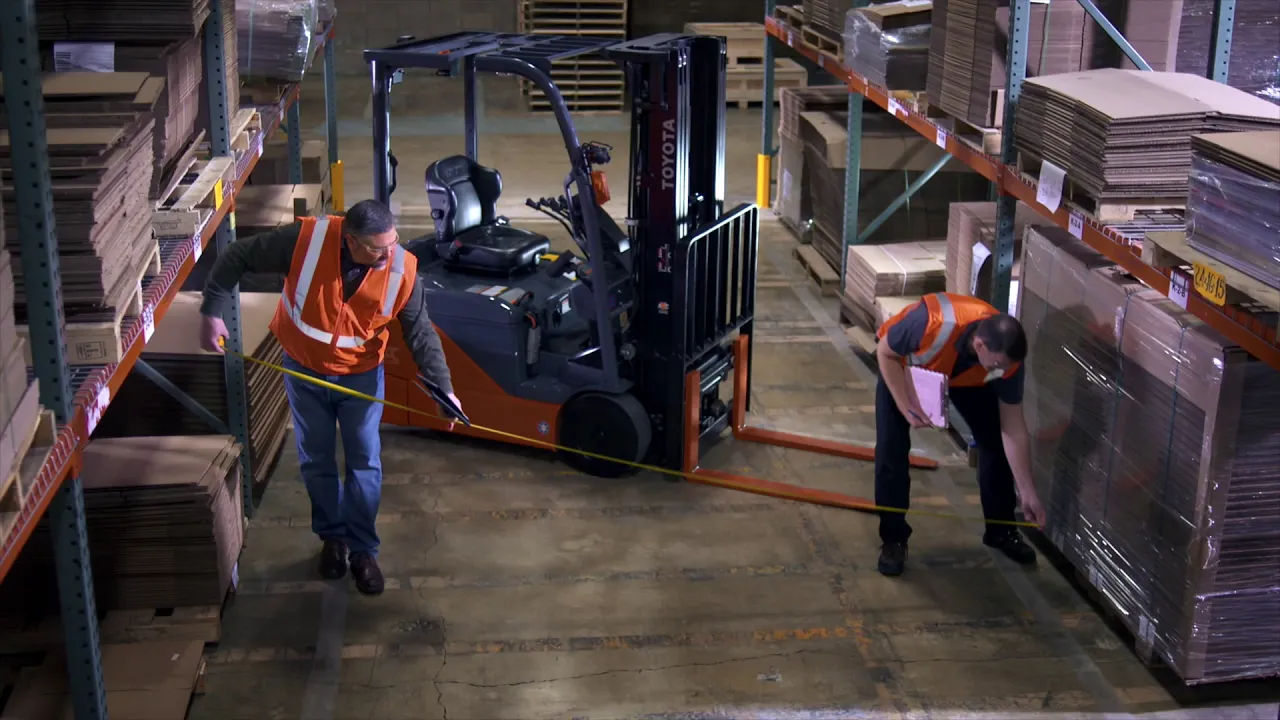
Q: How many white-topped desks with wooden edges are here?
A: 0